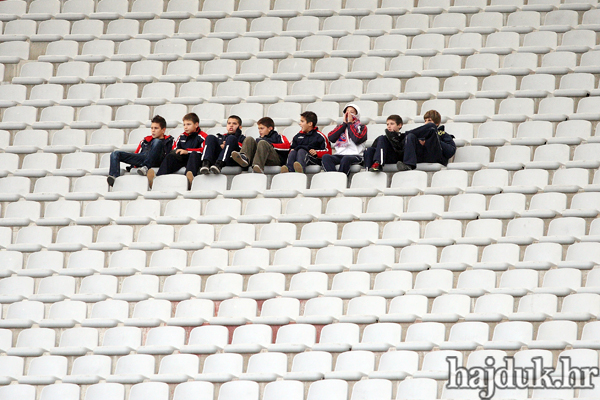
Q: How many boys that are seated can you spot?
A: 8